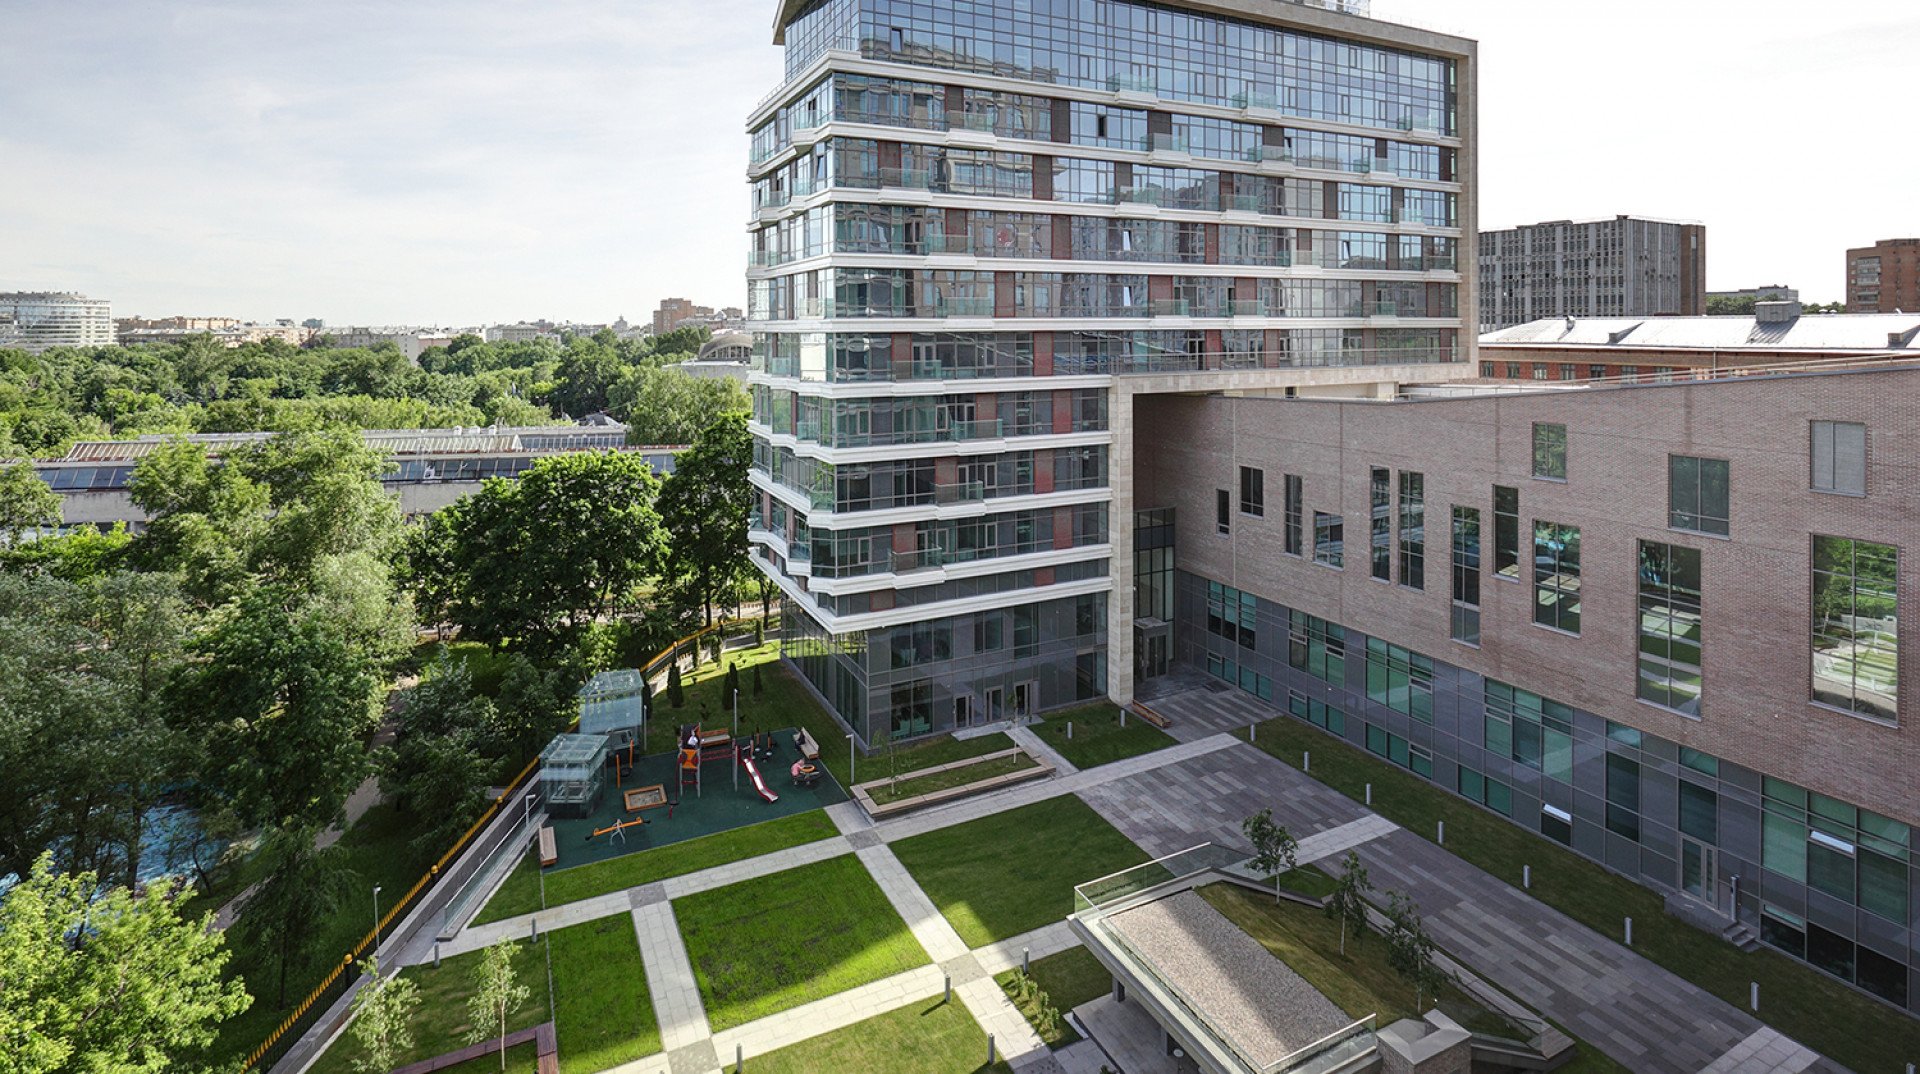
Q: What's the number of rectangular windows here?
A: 14